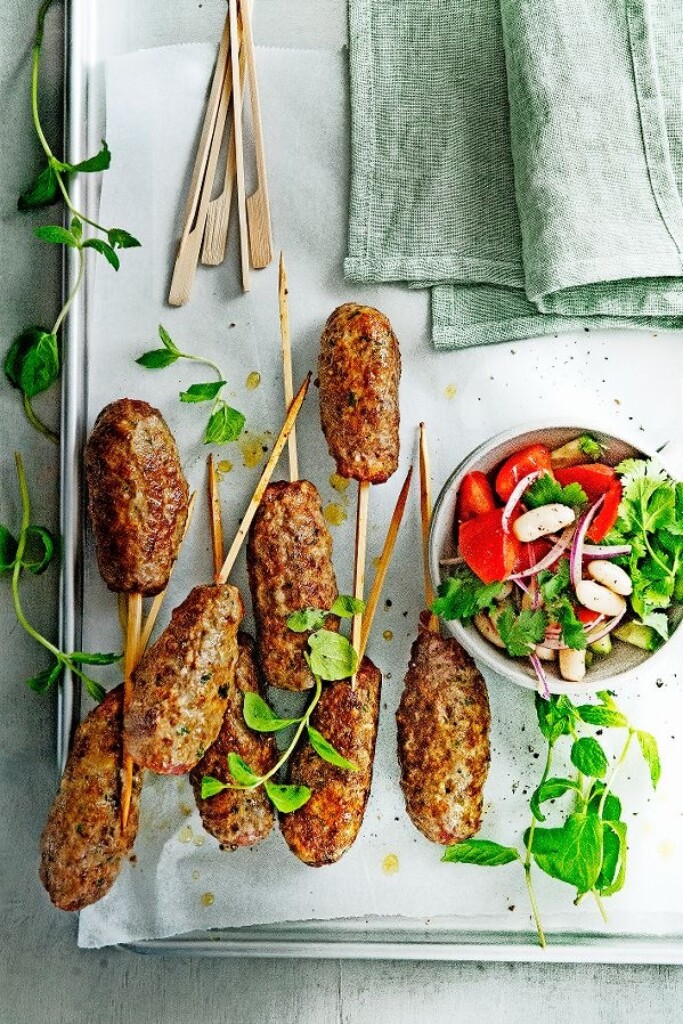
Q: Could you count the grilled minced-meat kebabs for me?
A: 8